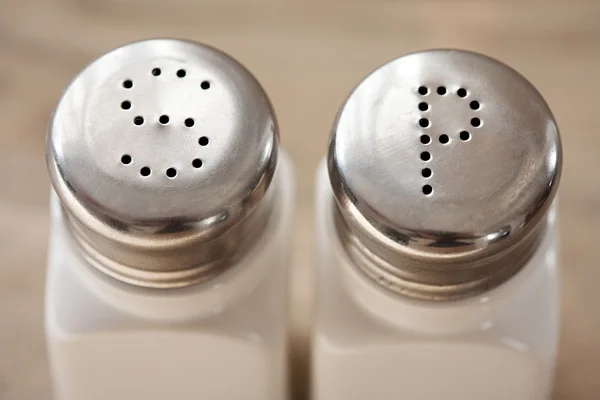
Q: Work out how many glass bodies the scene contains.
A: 2